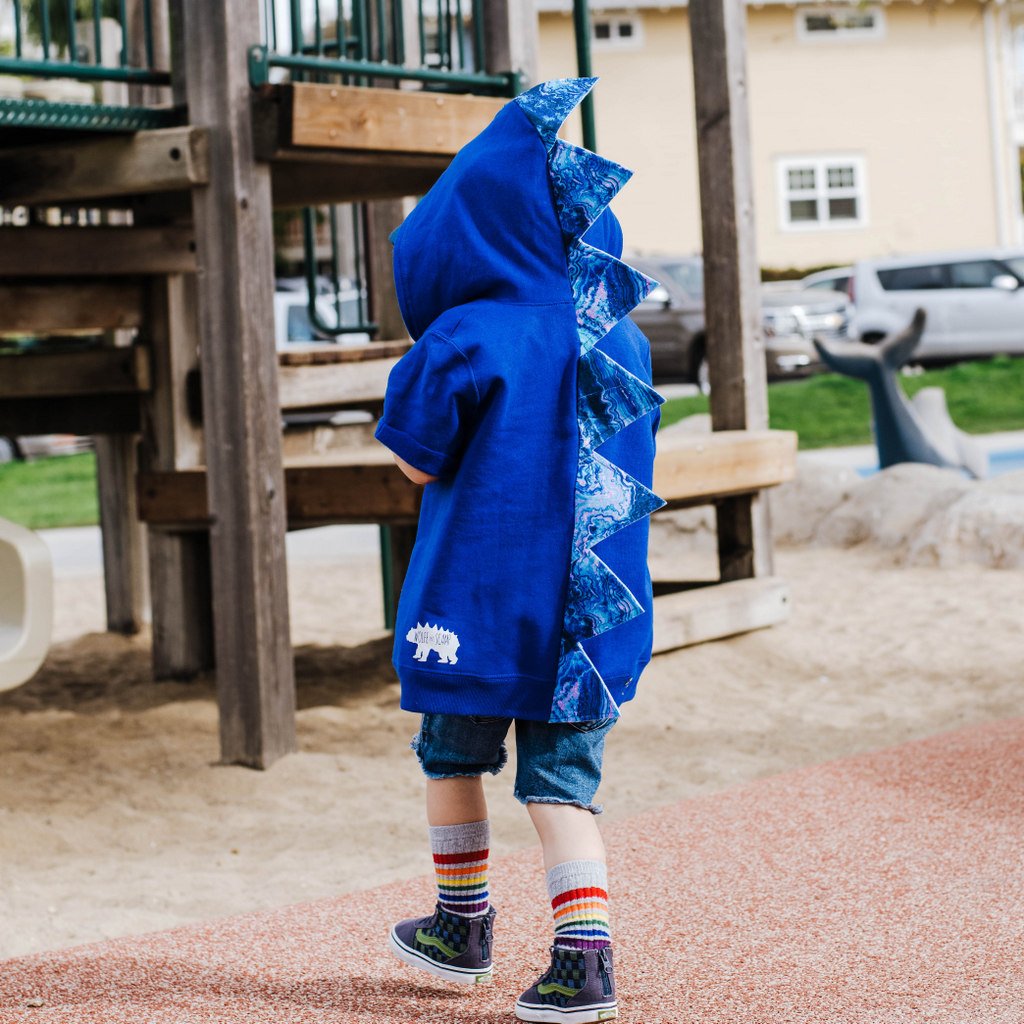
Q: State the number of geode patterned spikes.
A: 7